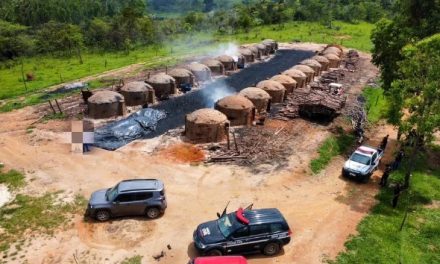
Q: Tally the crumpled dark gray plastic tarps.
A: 1